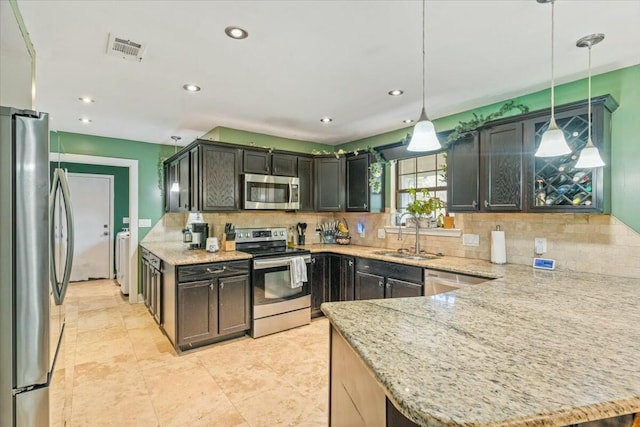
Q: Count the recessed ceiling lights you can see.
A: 7